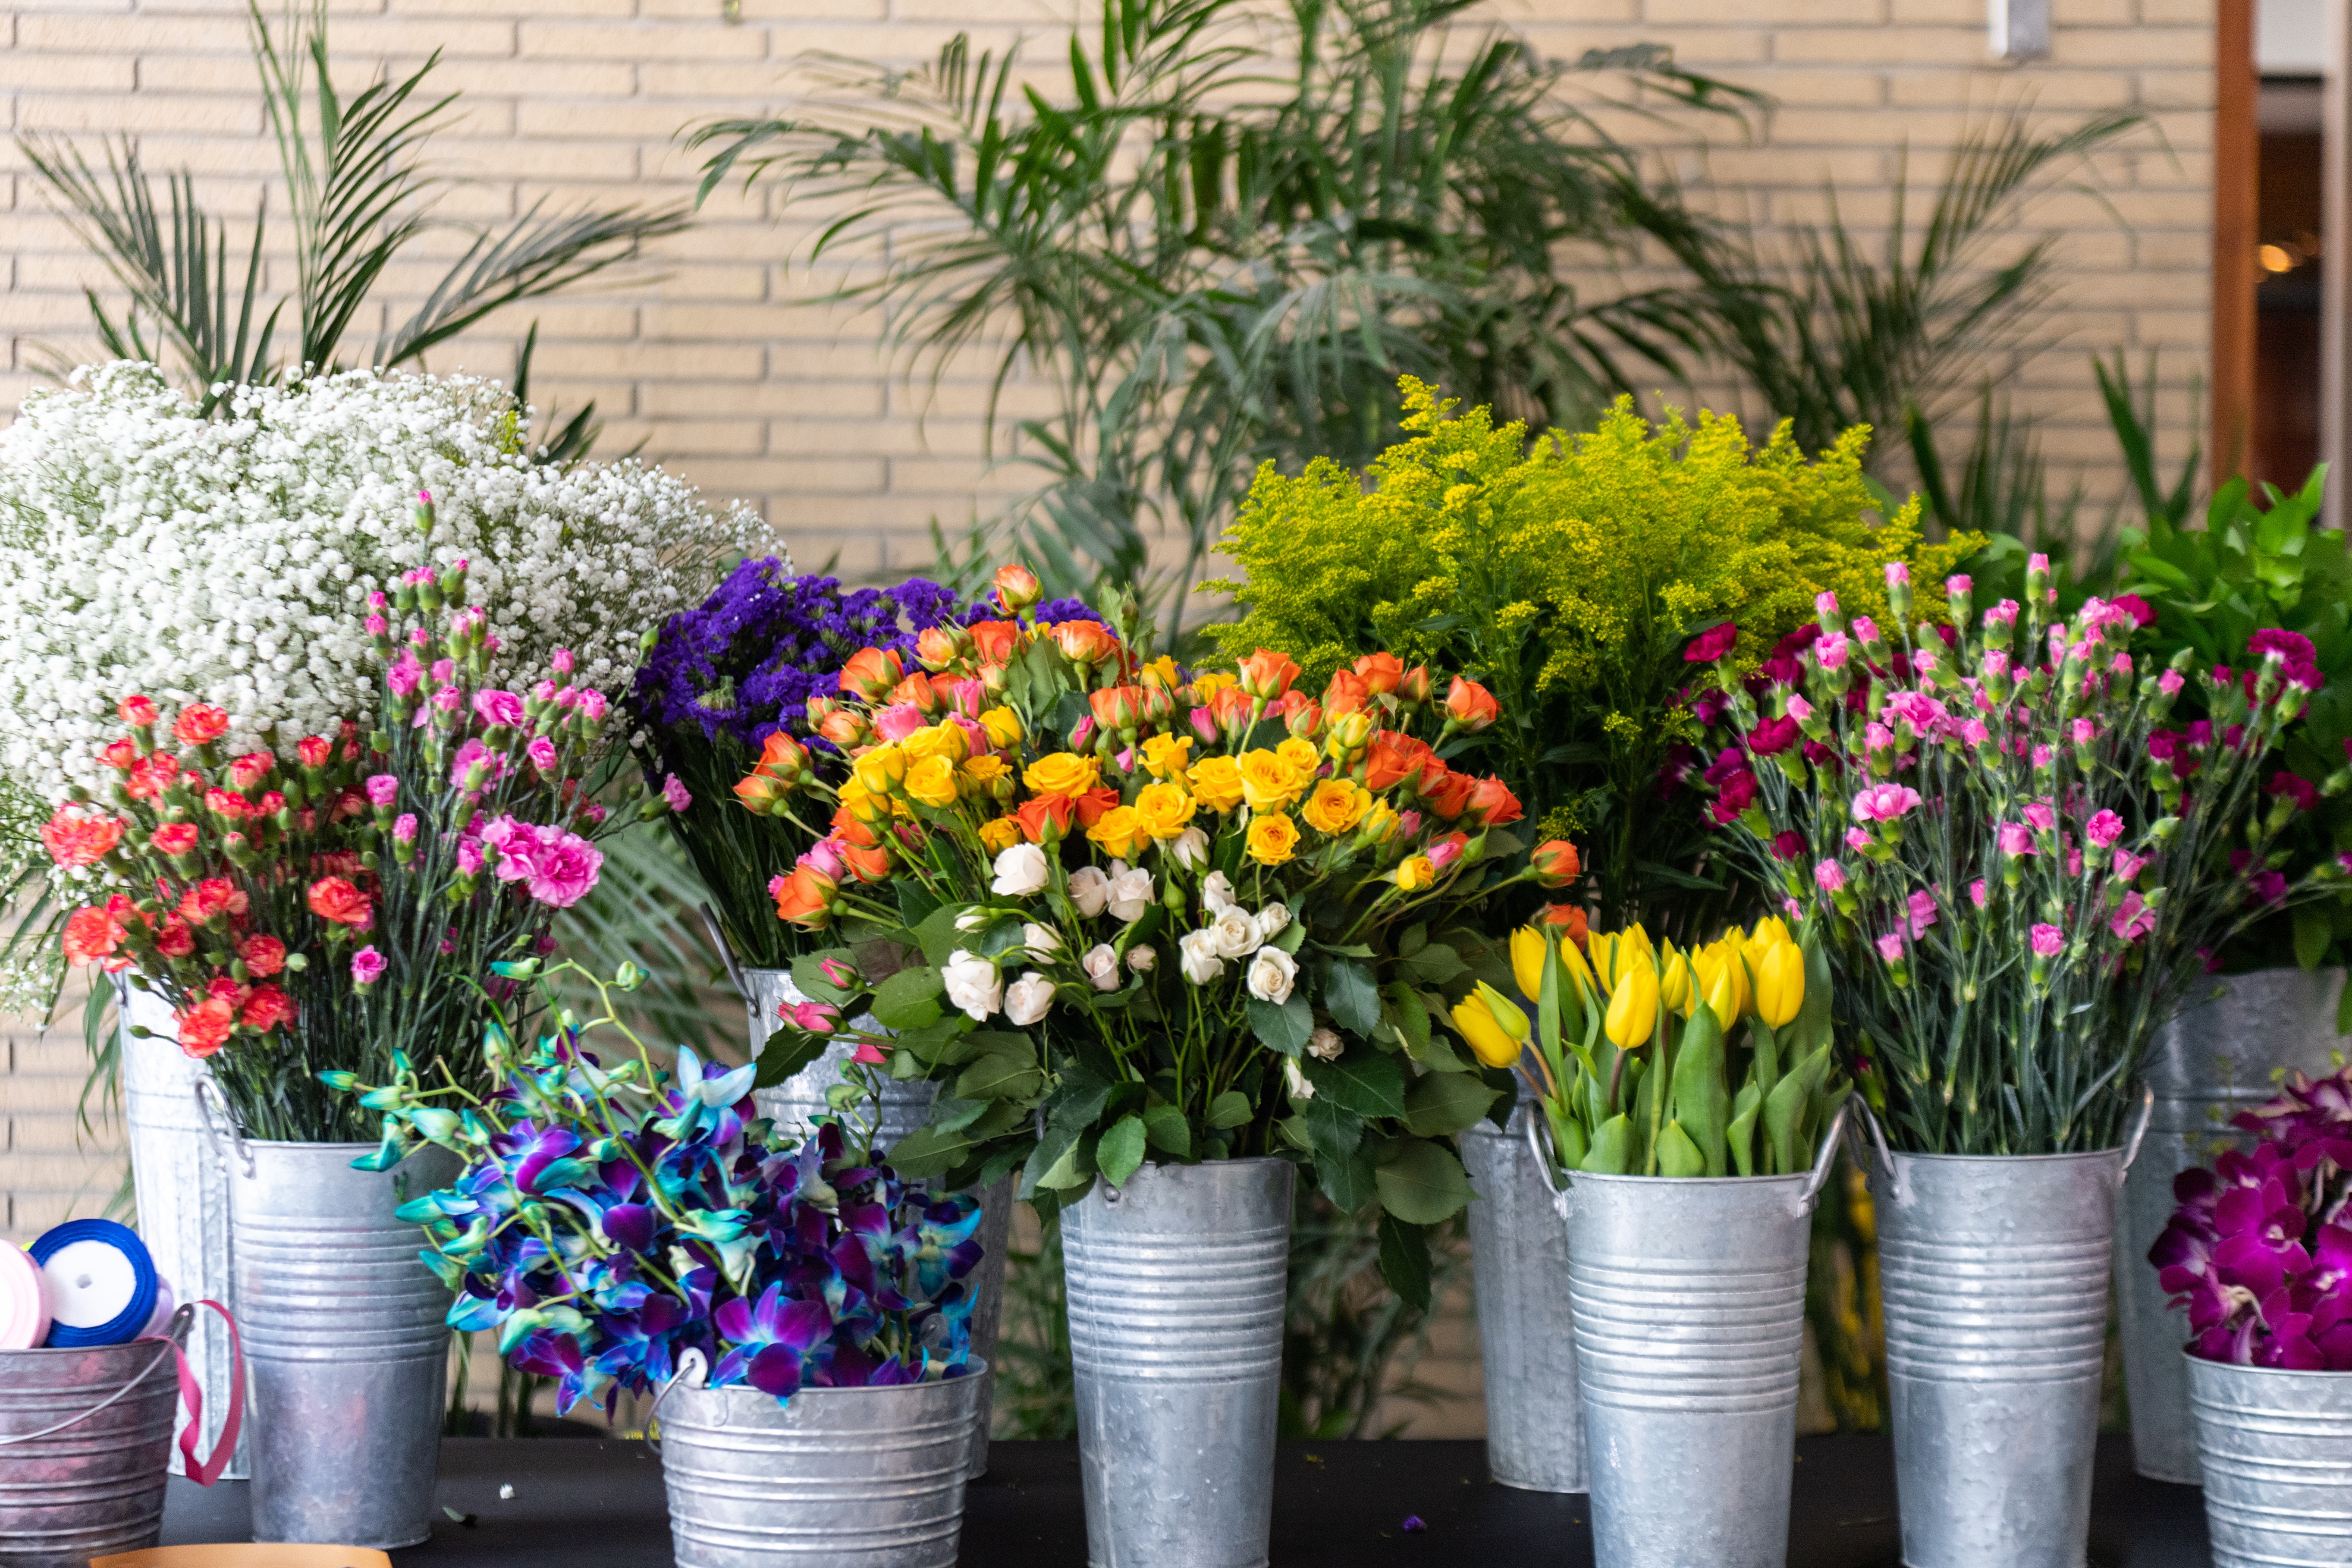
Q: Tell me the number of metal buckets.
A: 11